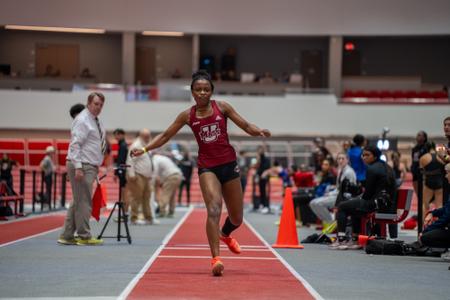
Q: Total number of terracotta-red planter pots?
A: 0